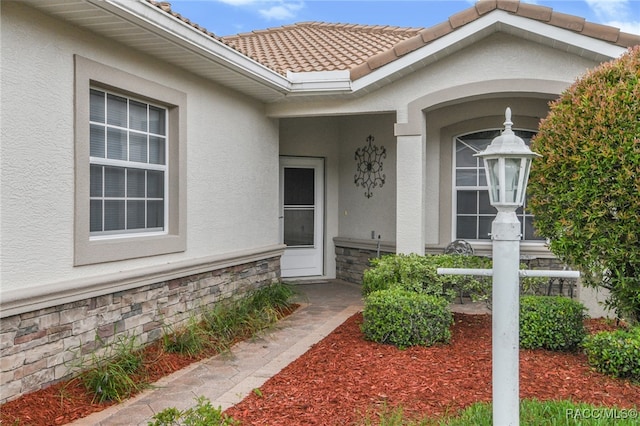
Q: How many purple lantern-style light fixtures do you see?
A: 0